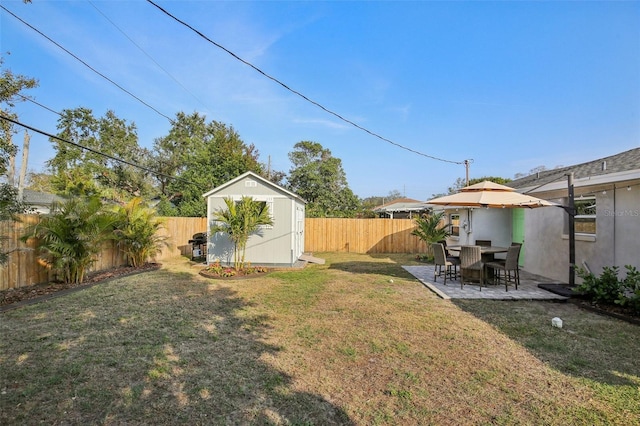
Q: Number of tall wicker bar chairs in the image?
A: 6